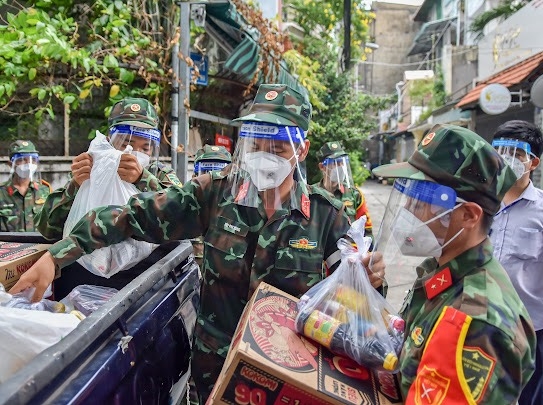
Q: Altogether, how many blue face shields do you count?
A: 7